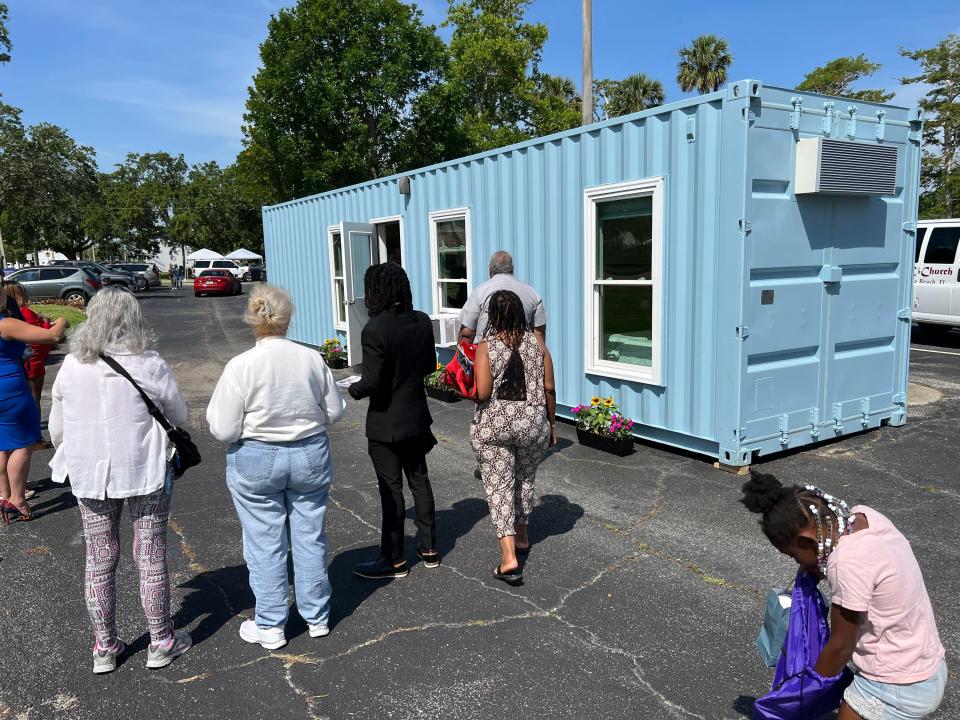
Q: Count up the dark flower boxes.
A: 3